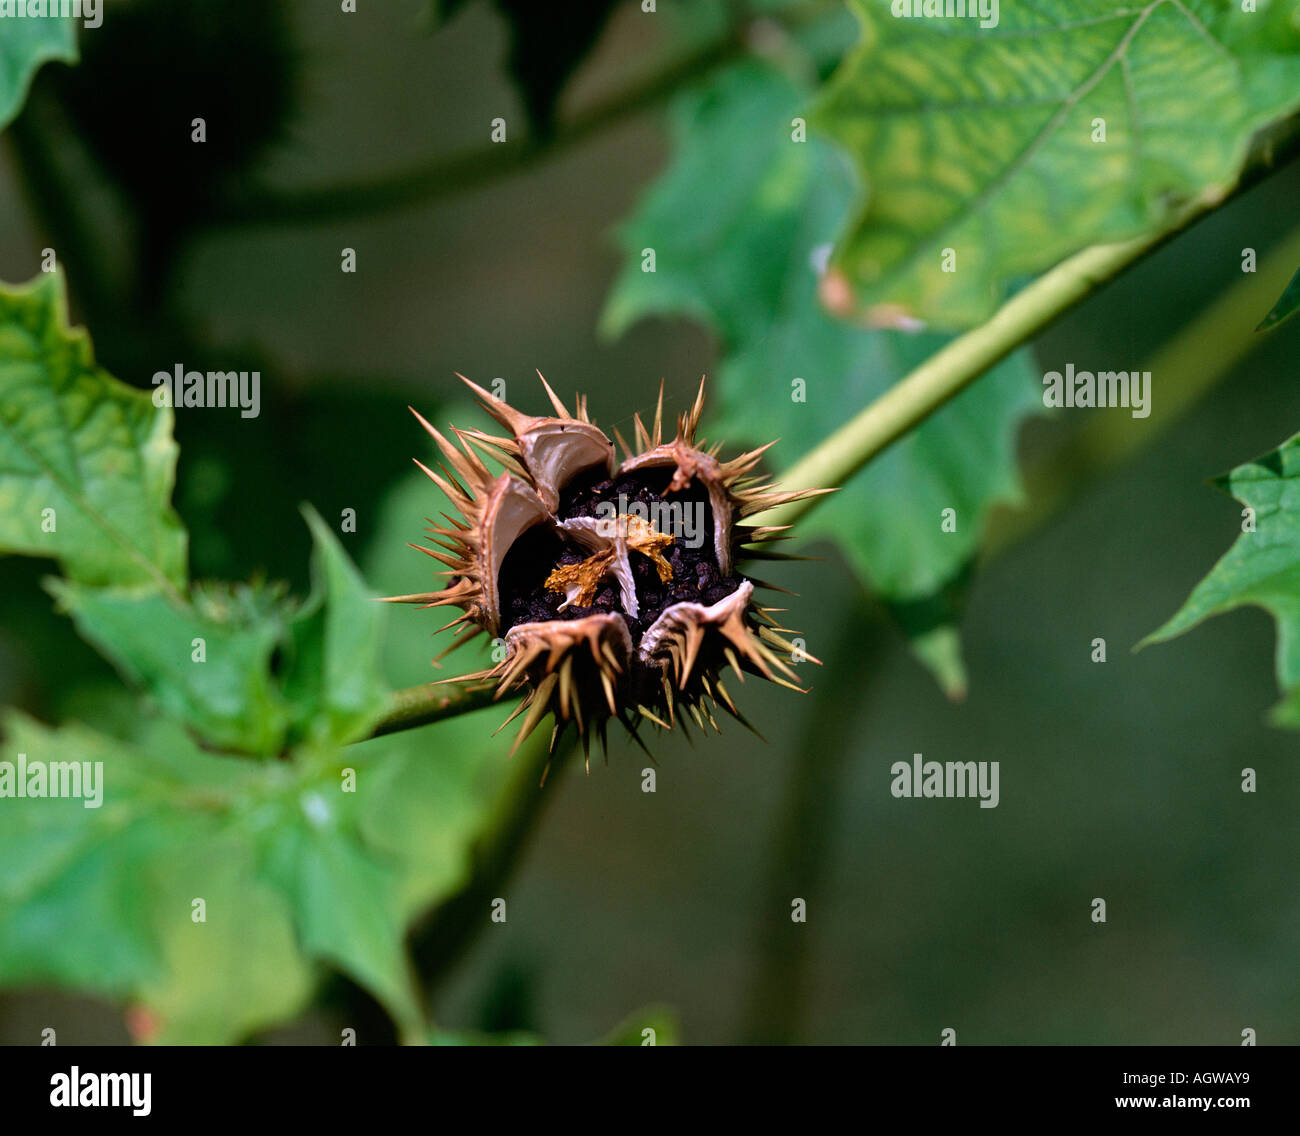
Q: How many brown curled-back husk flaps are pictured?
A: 5